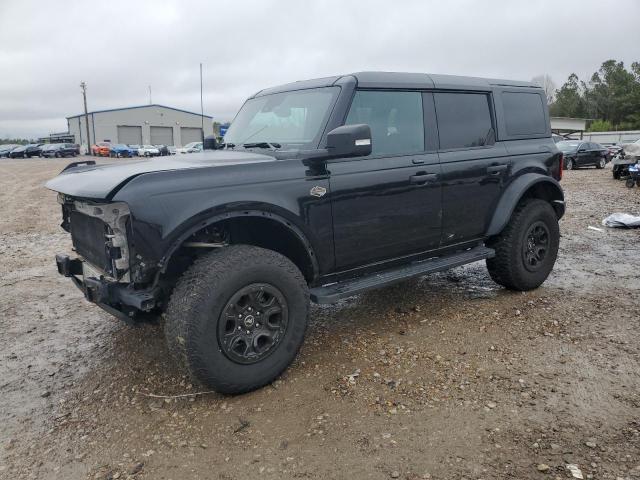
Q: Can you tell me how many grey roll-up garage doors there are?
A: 3